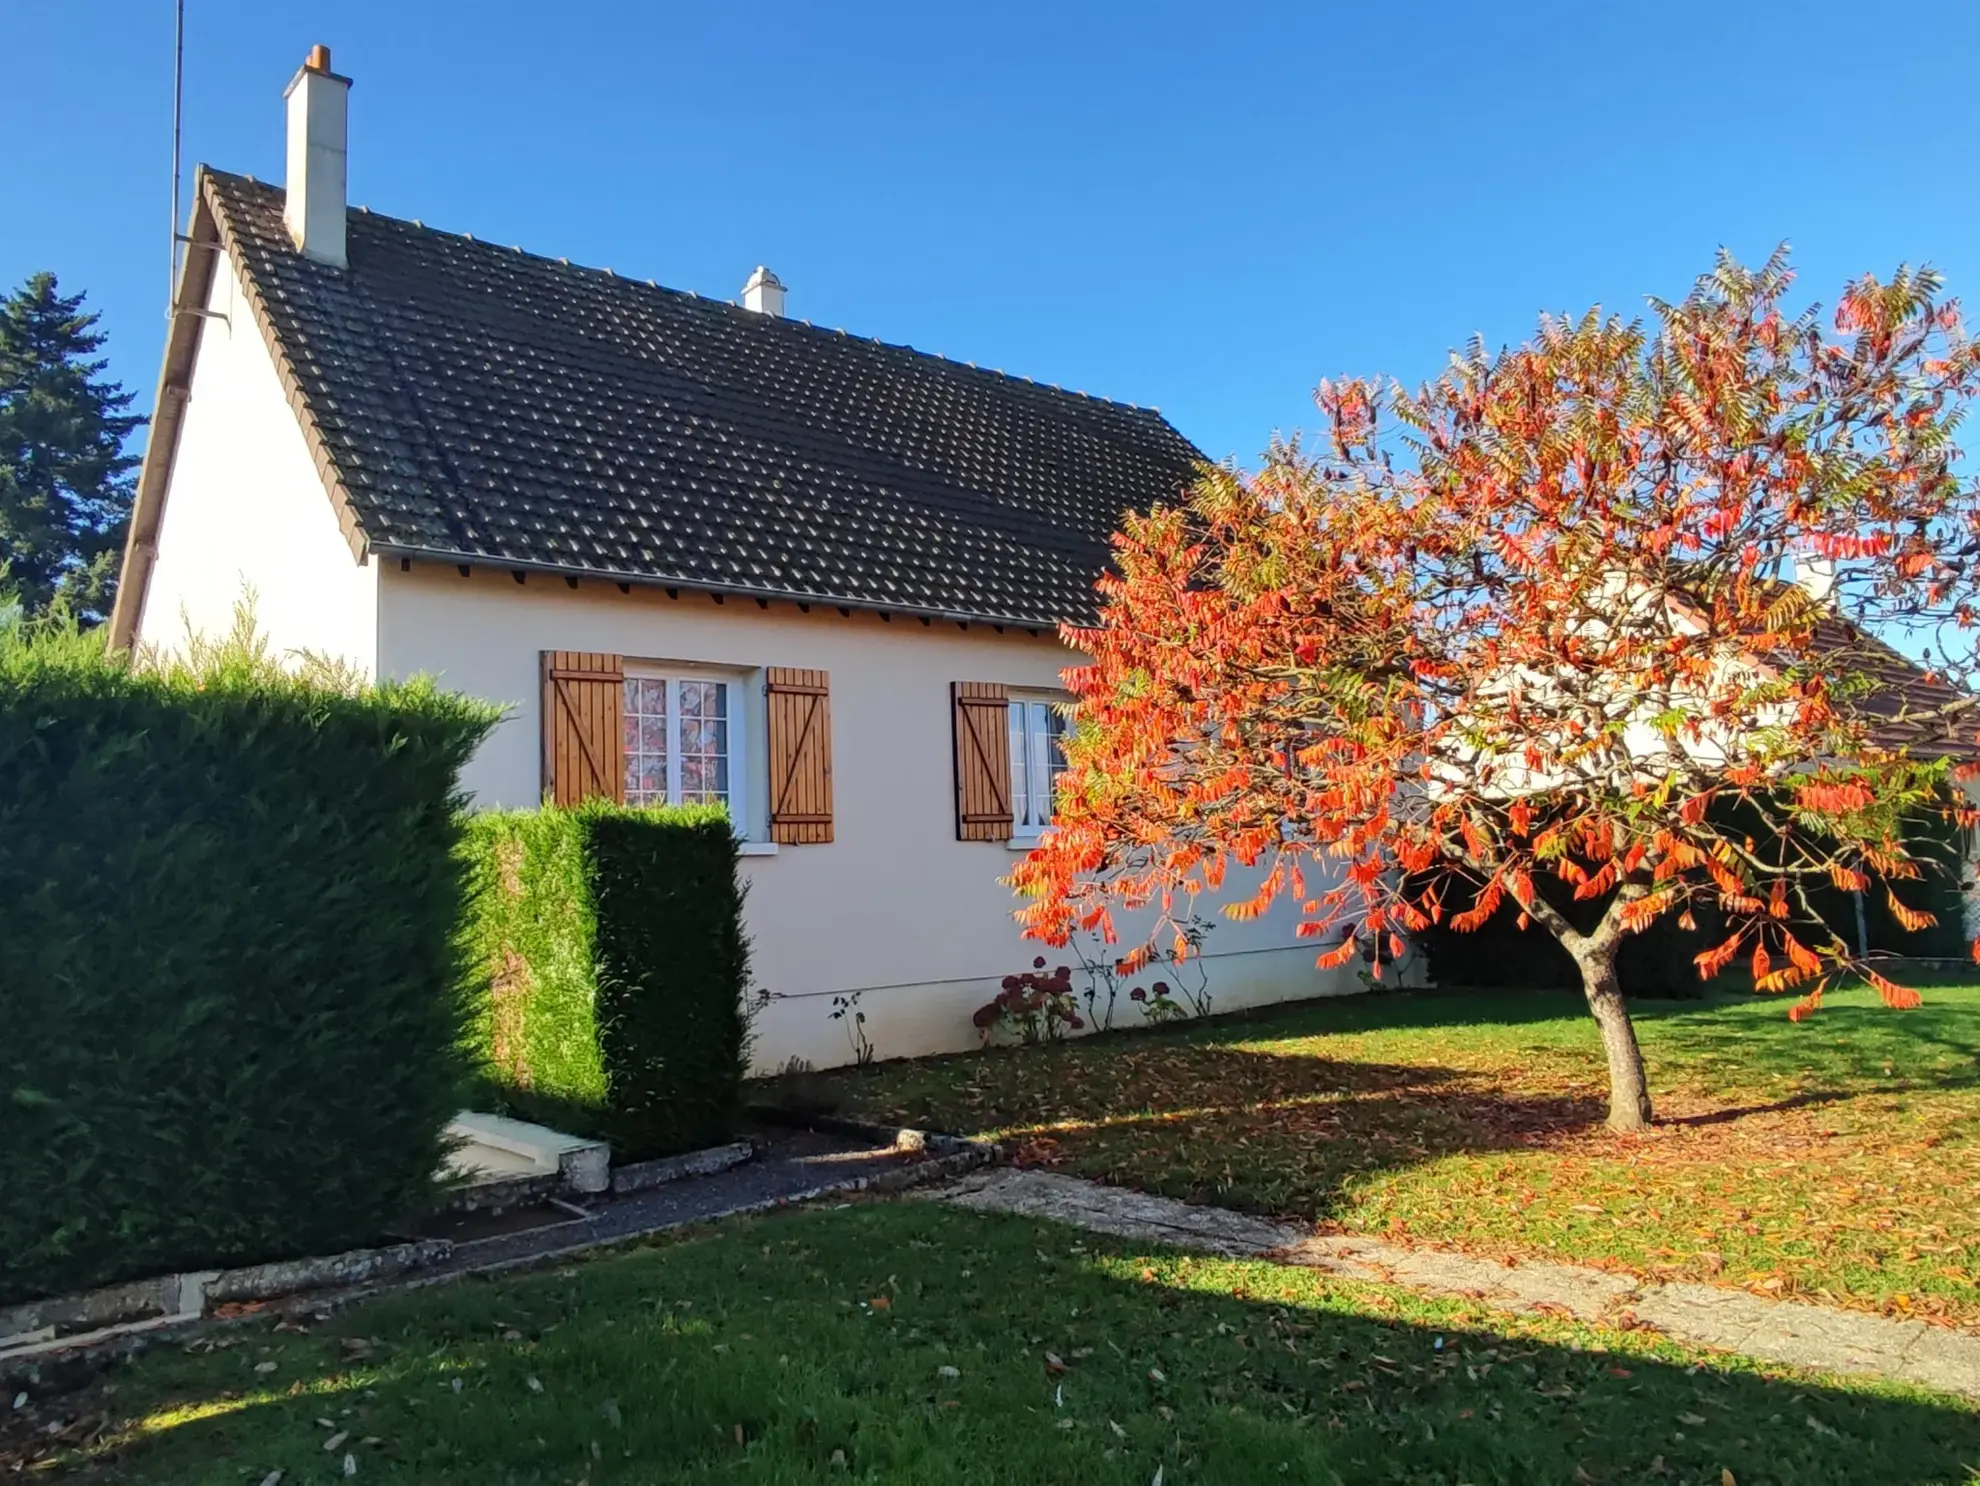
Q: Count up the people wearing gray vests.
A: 0